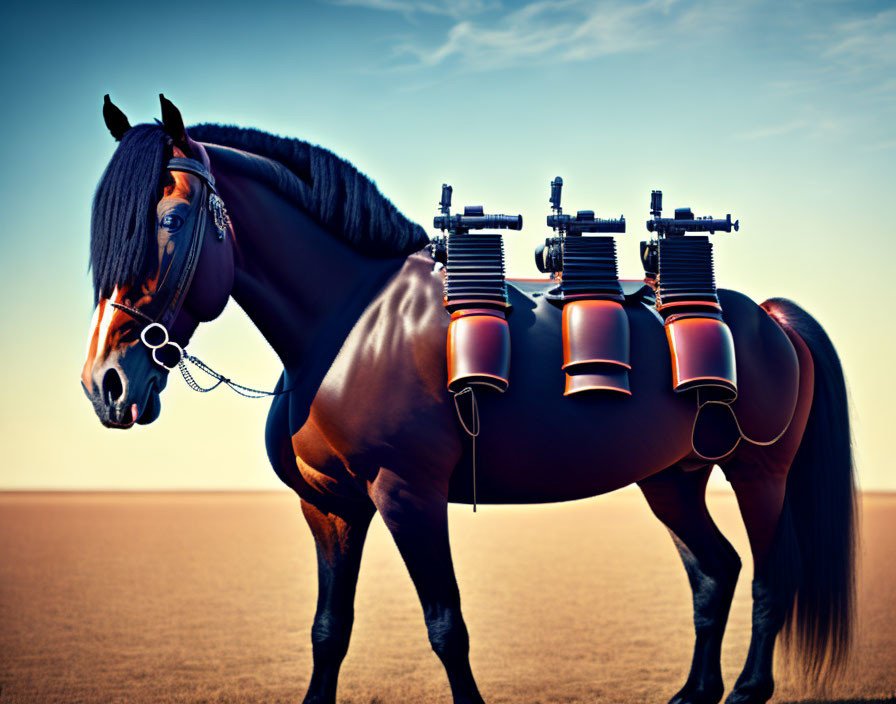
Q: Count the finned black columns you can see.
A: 3